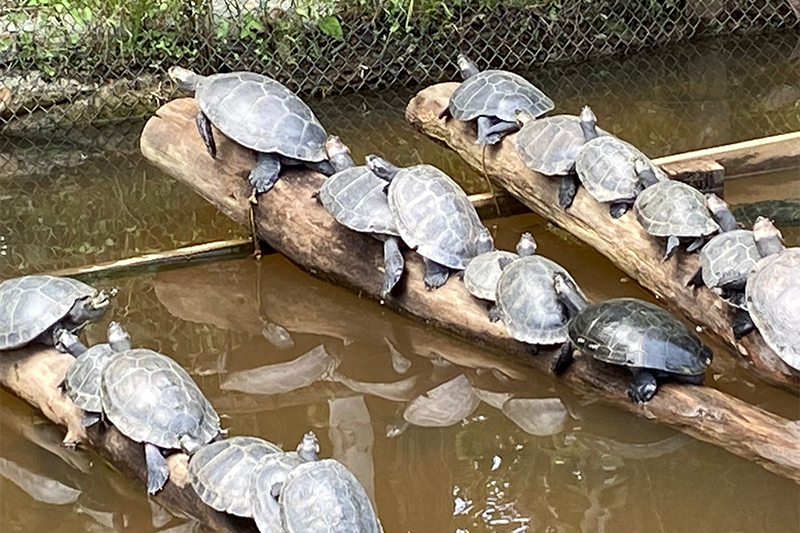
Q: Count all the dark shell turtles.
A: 1